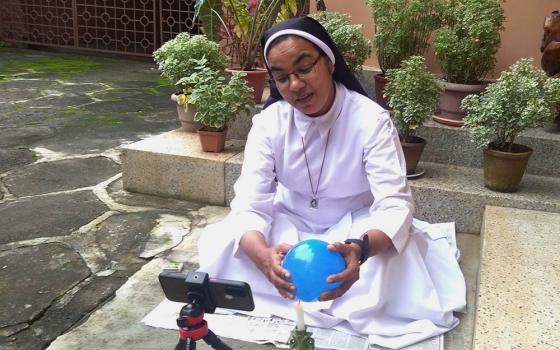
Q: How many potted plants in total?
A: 8